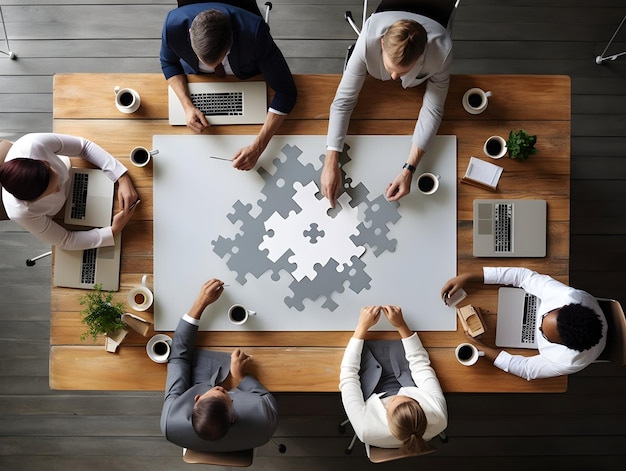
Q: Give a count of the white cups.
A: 9